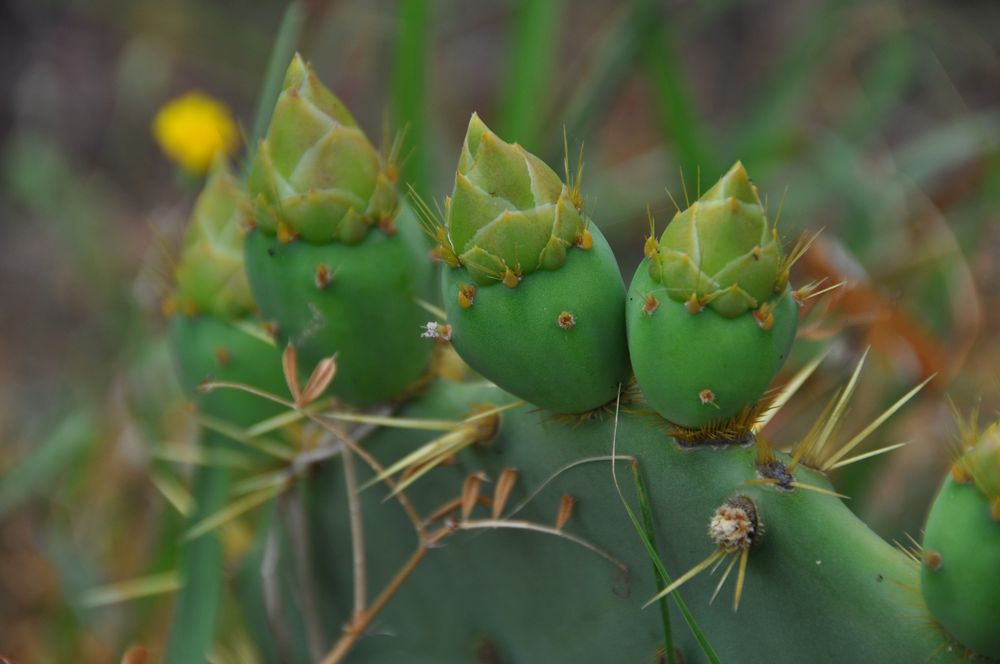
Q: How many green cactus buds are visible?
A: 5